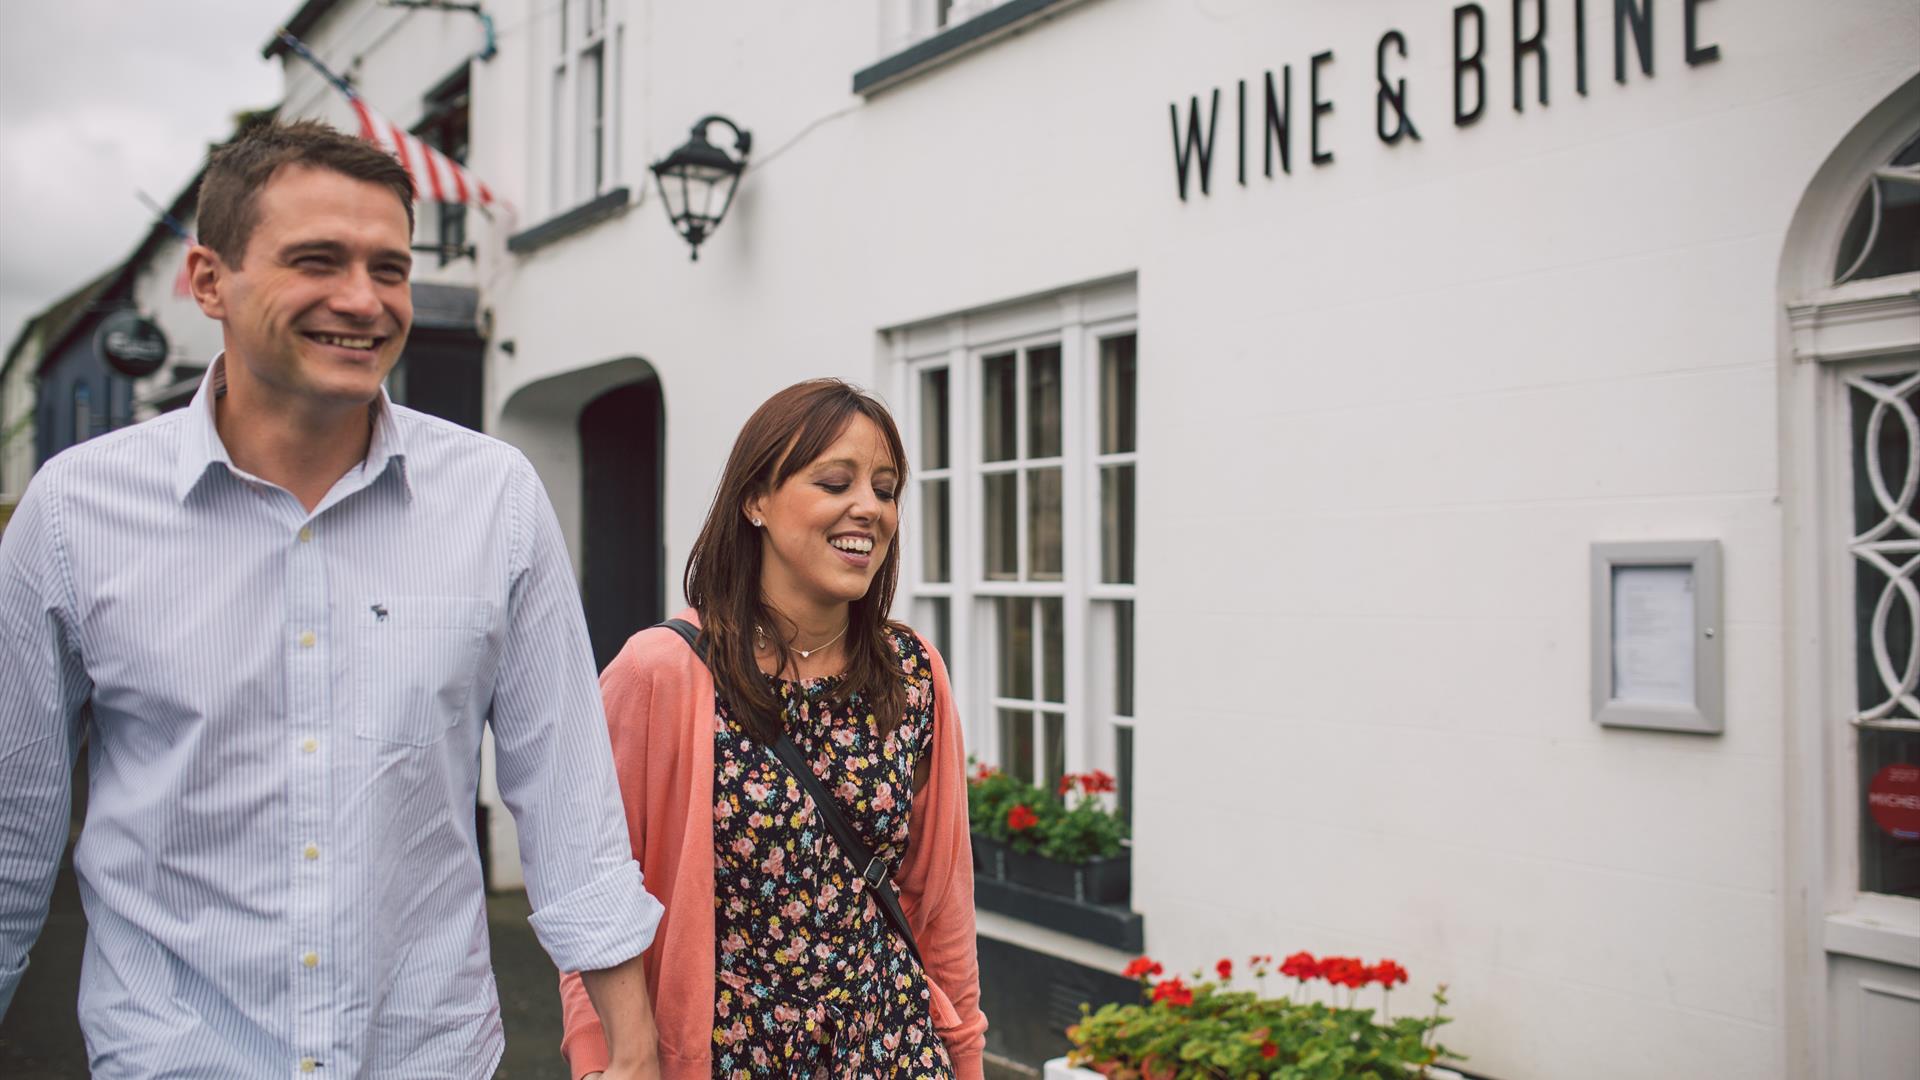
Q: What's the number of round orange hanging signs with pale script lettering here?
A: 0